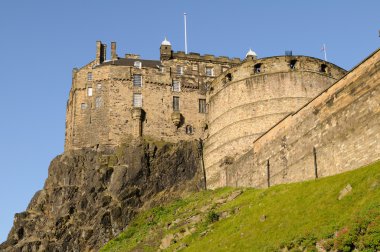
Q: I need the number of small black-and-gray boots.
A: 0